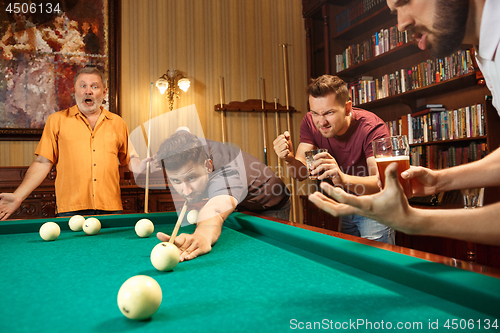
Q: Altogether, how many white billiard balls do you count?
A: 7